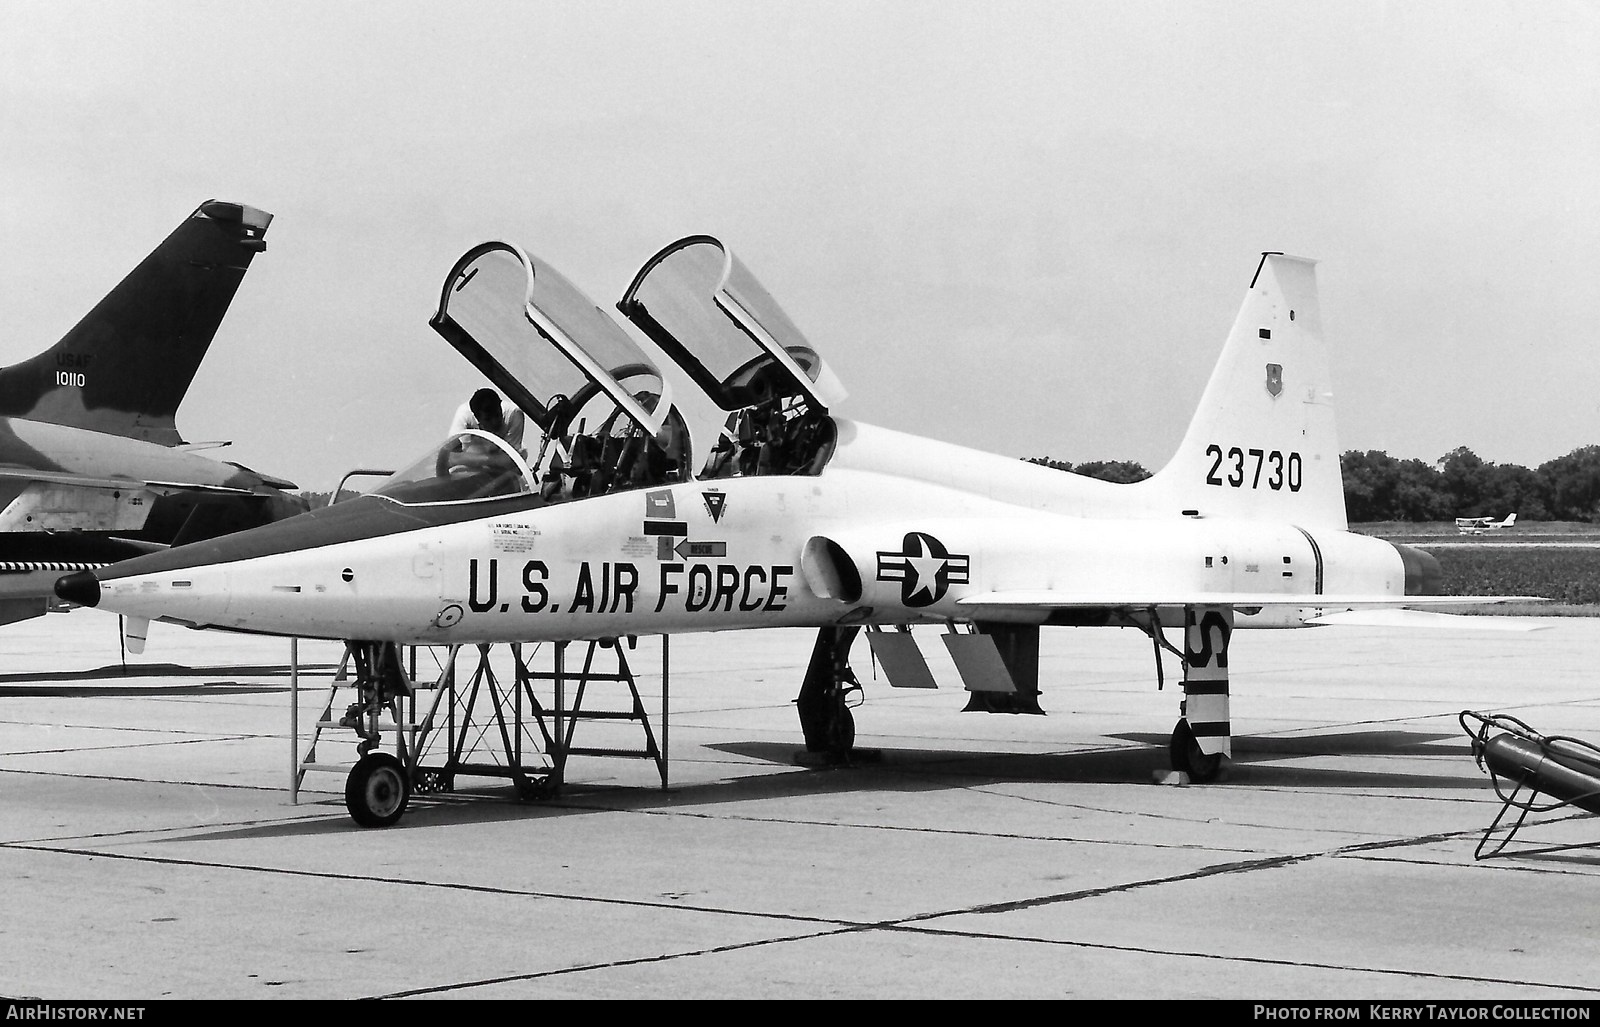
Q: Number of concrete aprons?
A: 1